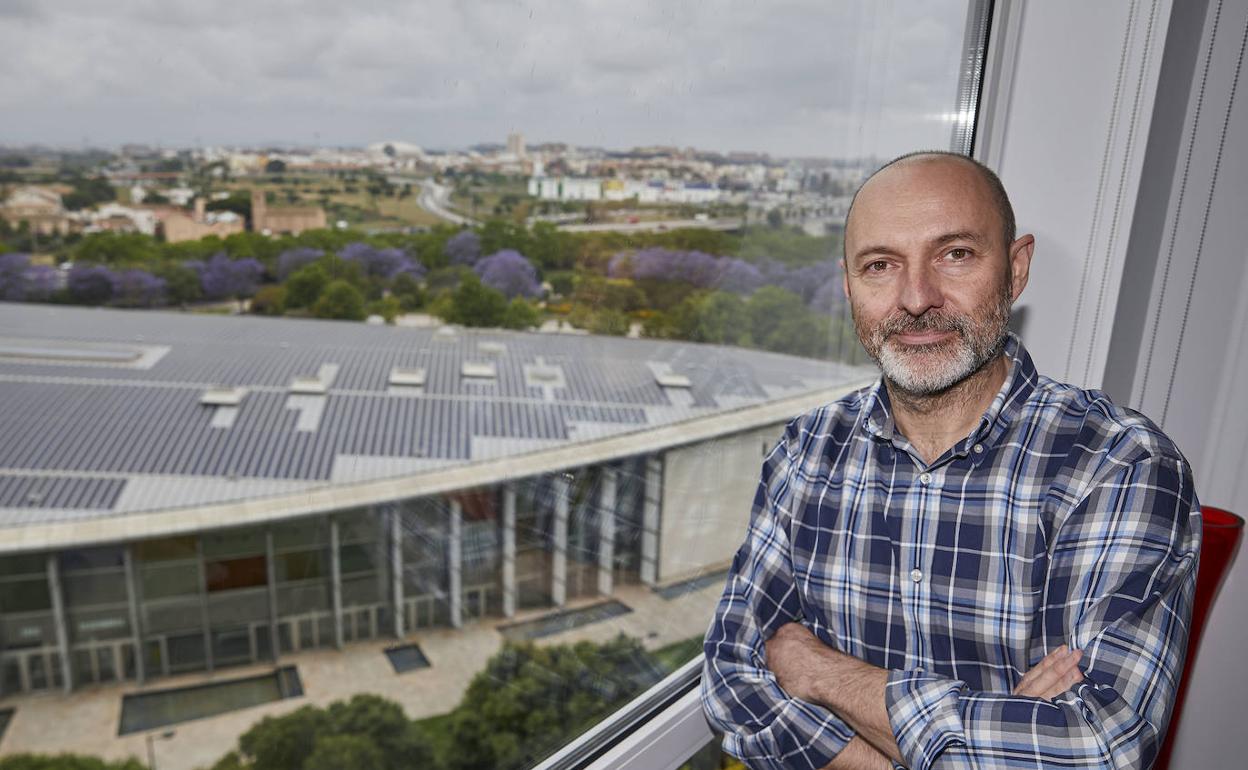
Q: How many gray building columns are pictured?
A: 11